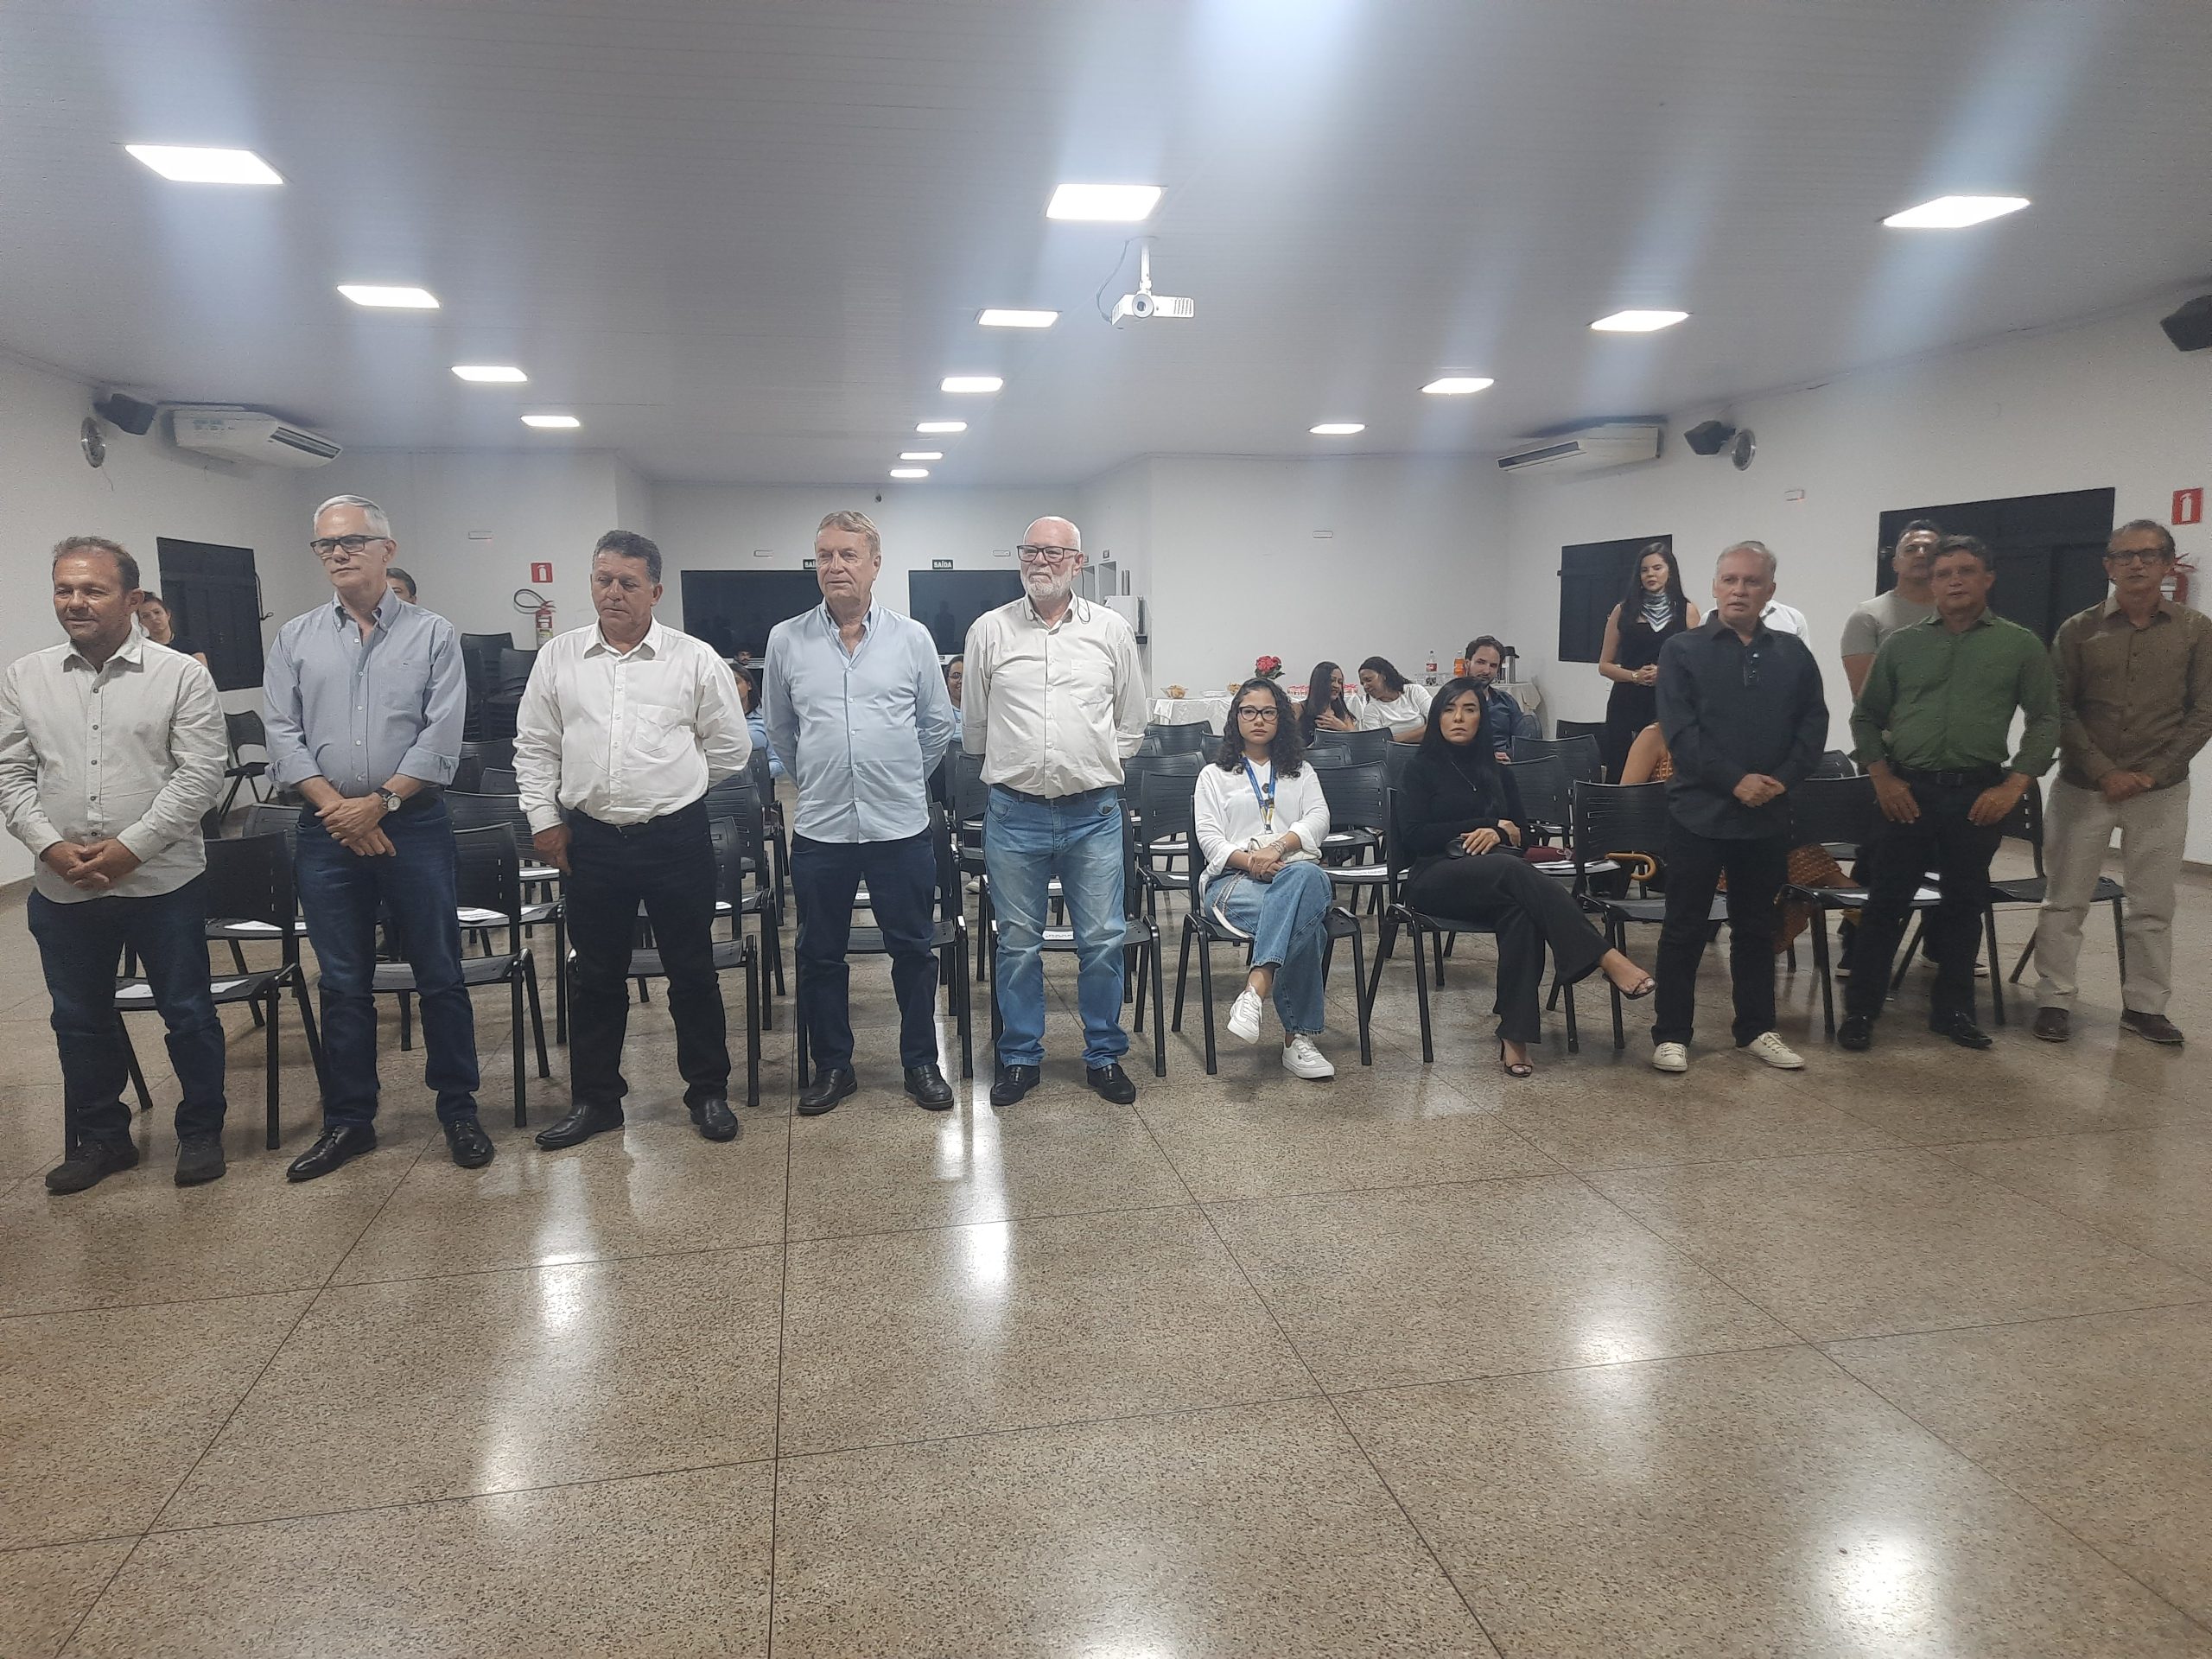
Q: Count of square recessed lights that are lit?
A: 14